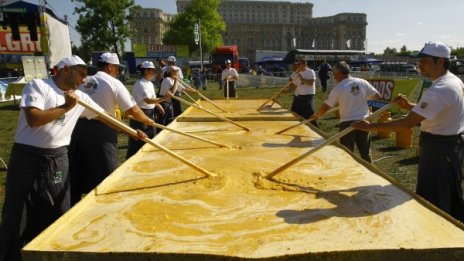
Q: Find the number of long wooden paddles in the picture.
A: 10